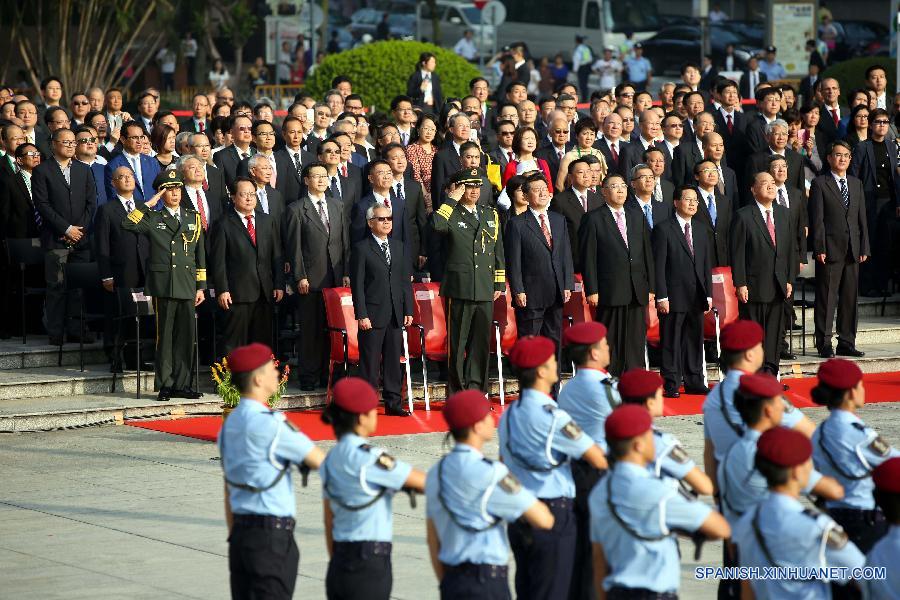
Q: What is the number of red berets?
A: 12